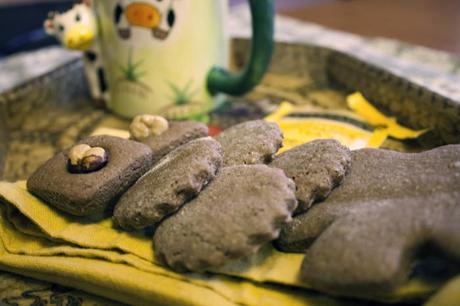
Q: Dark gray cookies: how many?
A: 8